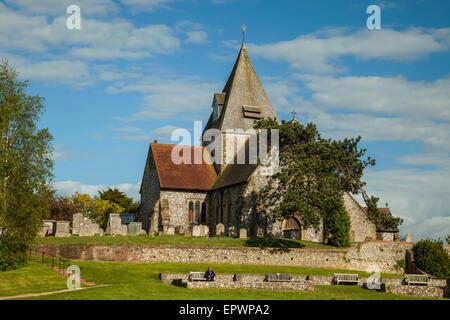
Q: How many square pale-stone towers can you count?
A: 1